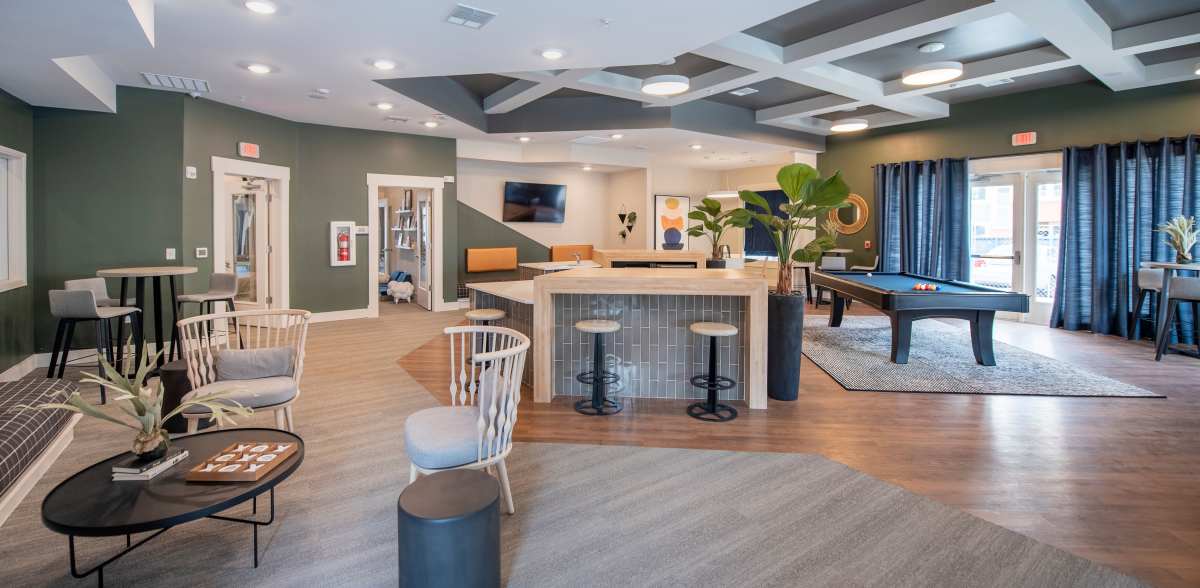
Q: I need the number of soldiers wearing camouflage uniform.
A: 0